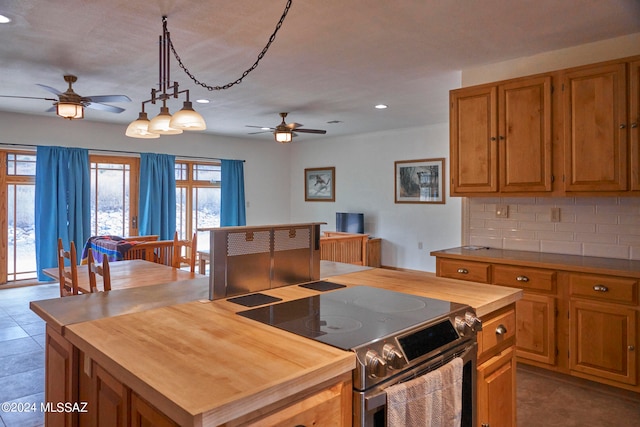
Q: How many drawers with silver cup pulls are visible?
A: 4